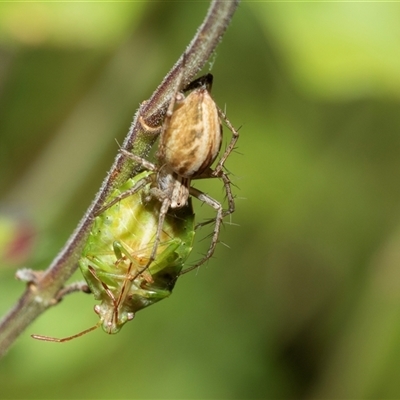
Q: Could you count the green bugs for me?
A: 1